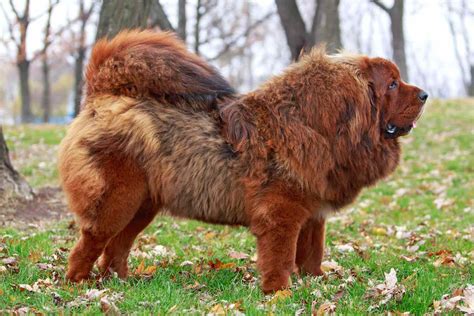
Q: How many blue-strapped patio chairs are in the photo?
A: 0